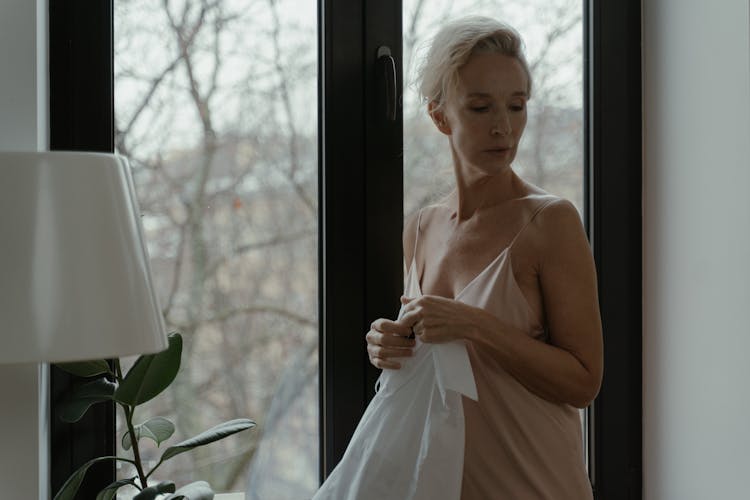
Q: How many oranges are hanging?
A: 0